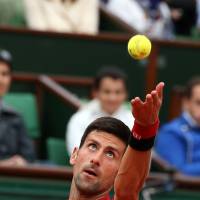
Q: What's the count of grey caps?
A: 1